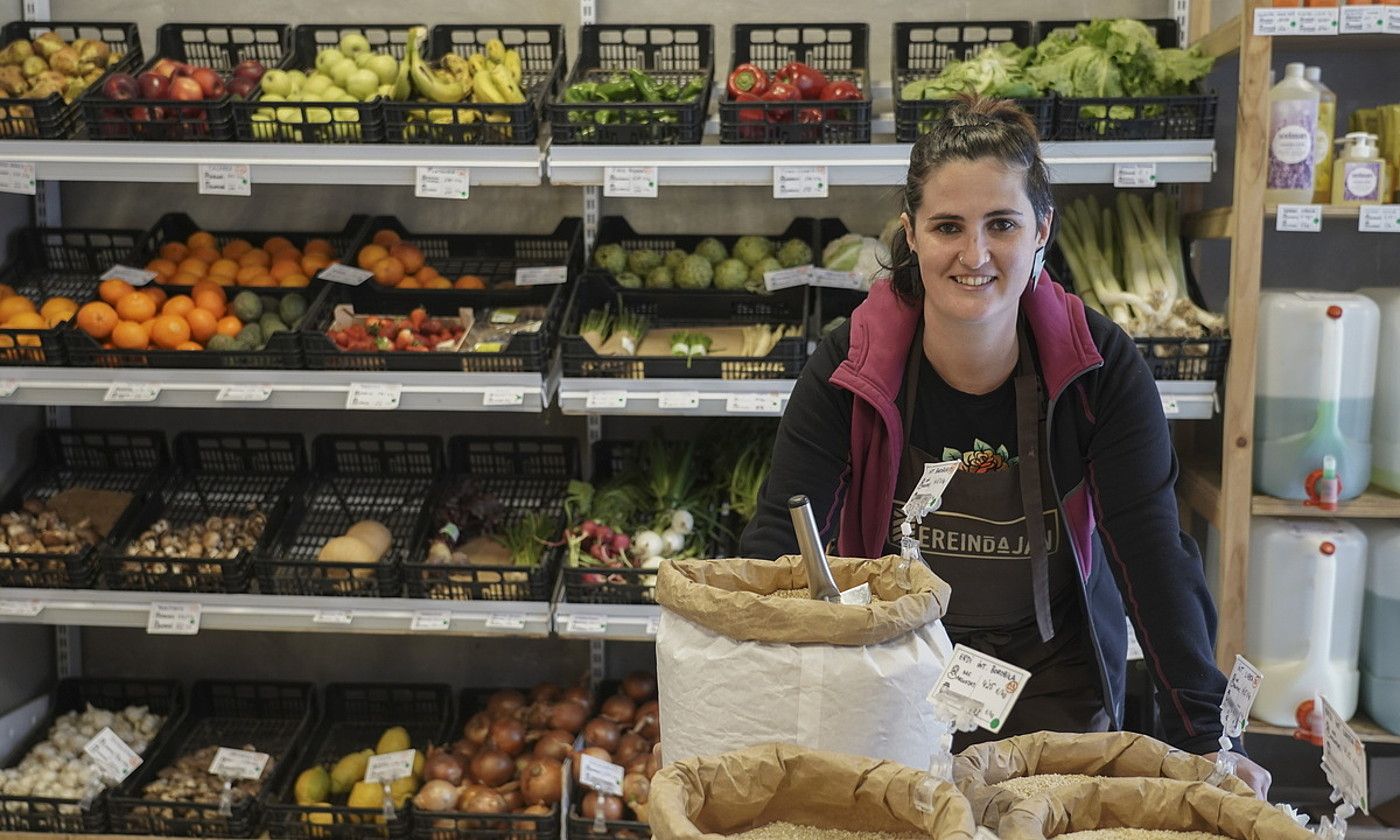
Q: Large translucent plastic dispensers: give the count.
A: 4